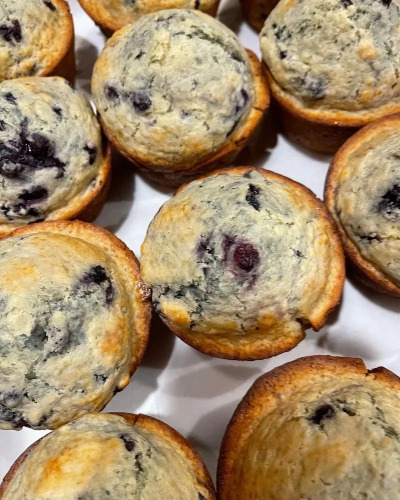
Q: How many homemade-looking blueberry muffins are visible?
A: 11